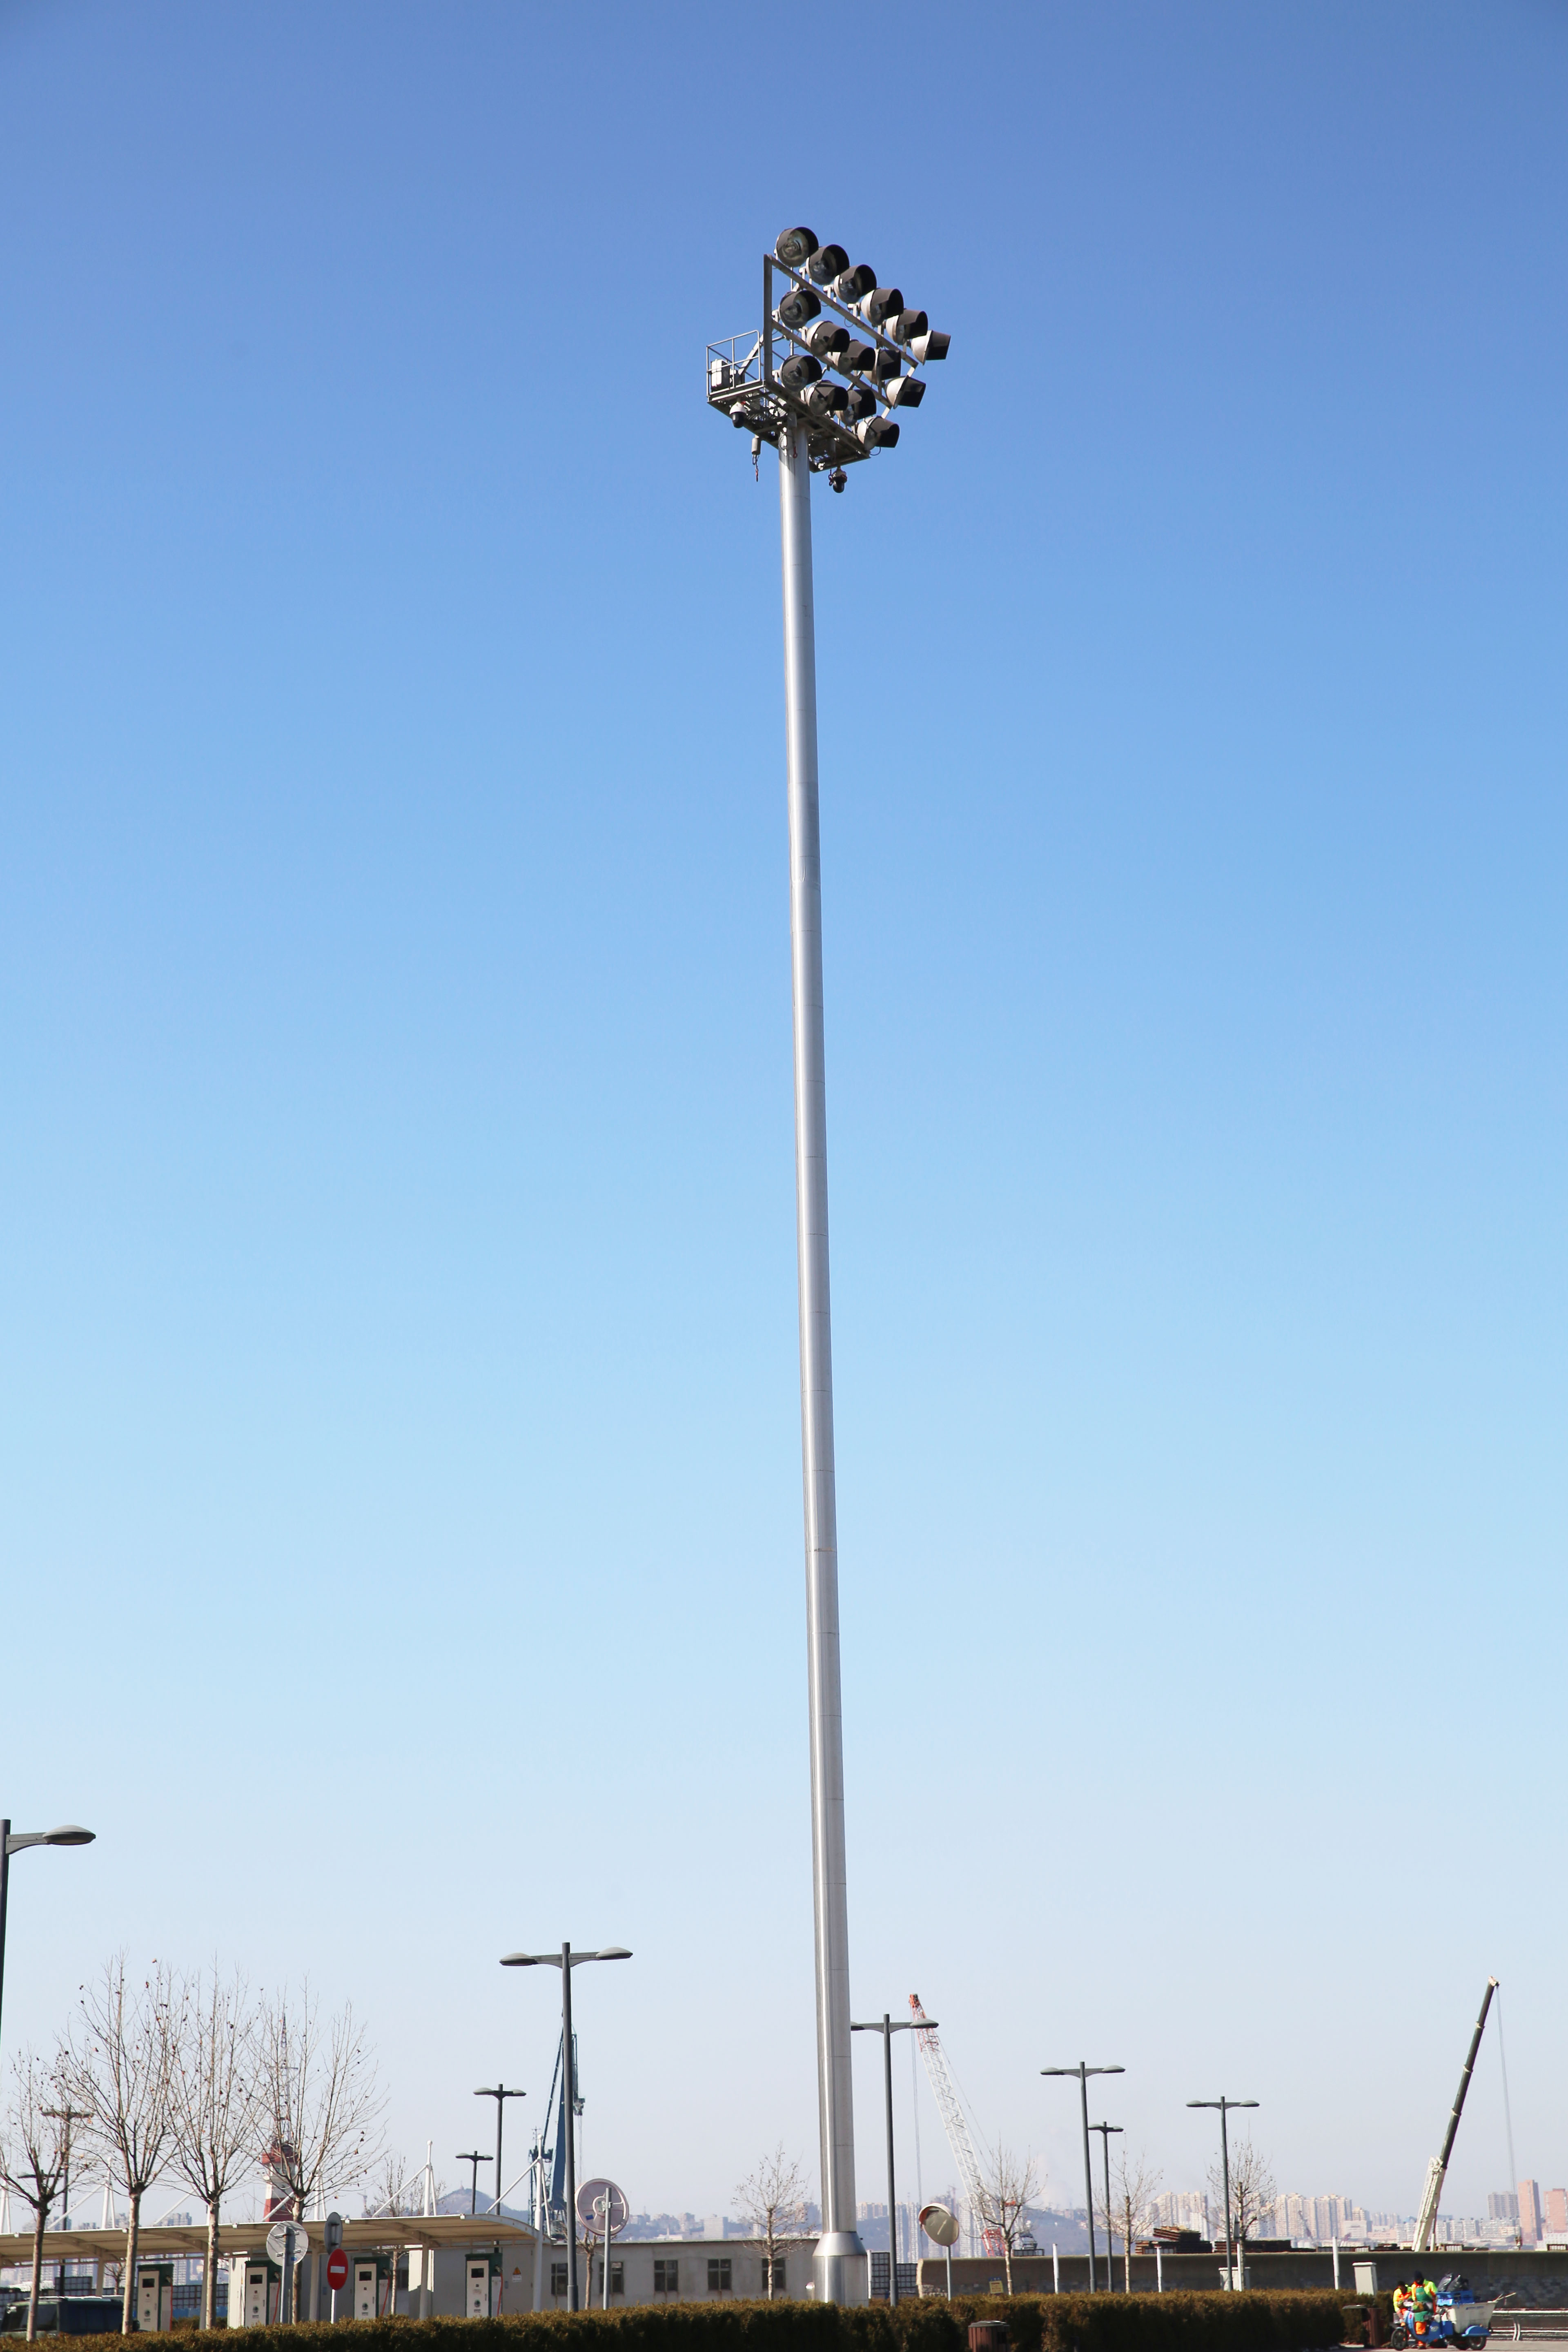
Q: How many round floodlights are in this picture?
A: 15